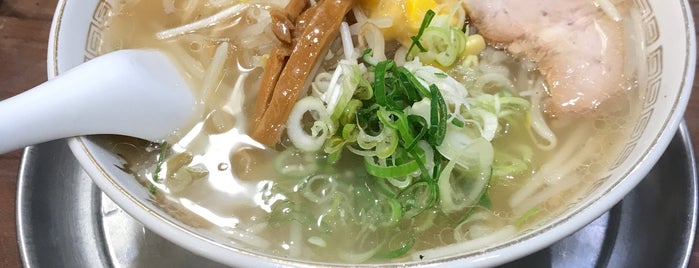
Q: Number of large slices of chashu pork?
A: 1